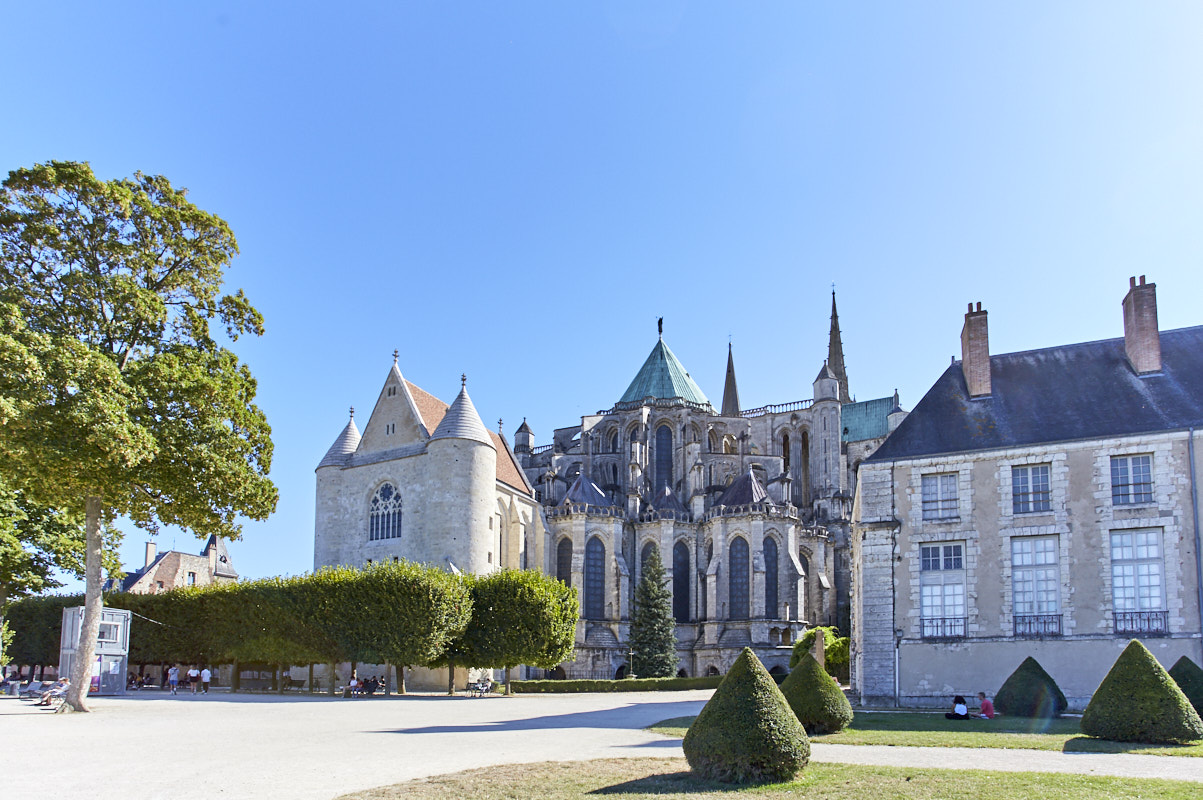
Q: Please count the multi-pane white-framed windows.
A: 6